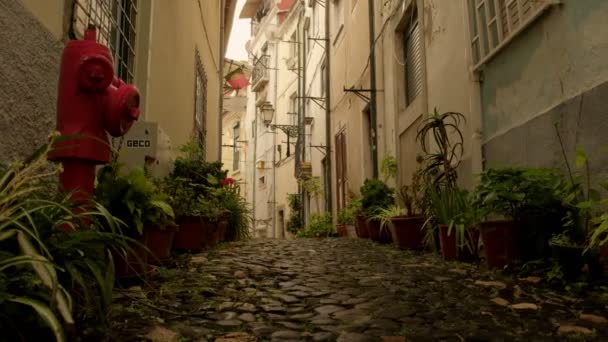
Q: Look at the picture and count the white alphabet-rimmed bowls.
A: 0